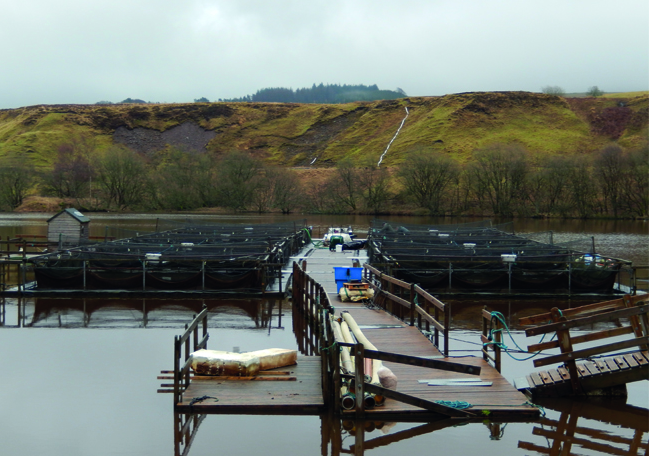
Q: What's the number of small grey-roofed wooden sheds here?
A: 1